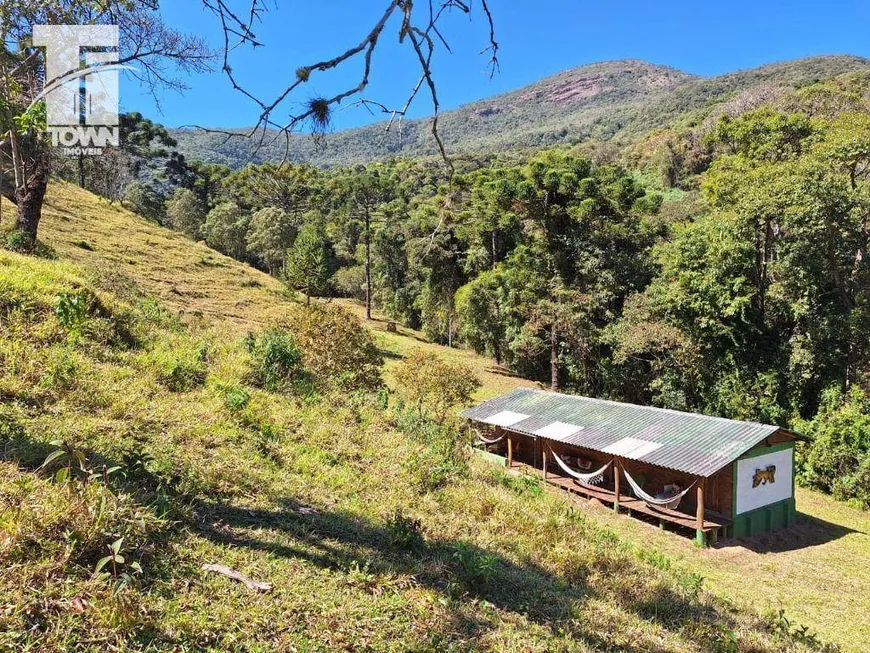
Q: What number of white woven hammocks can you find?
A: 3